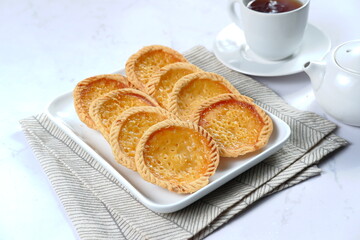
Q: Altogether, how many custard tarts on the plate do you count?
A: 8